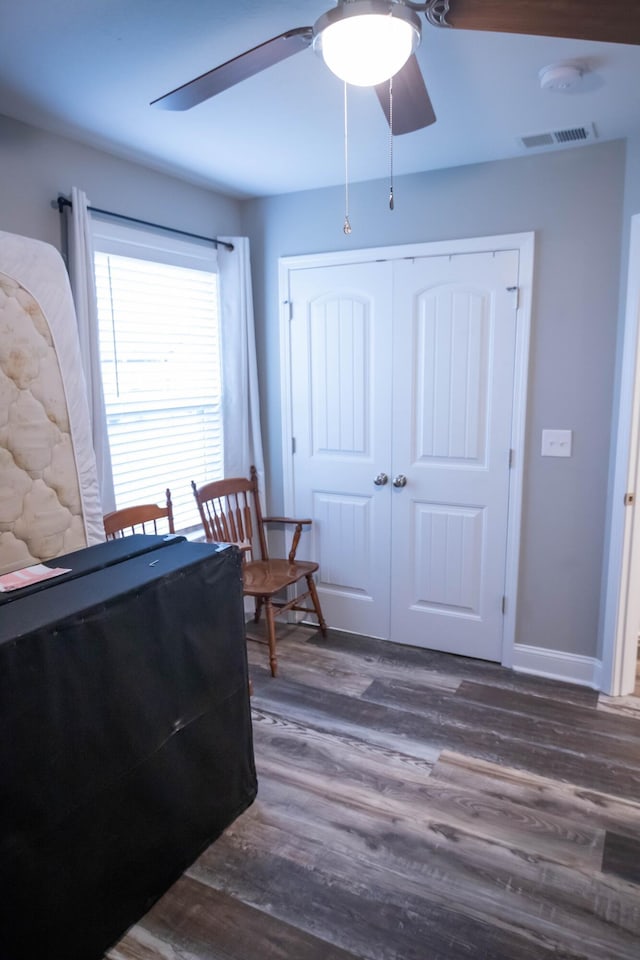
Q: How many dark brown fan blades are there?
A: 3